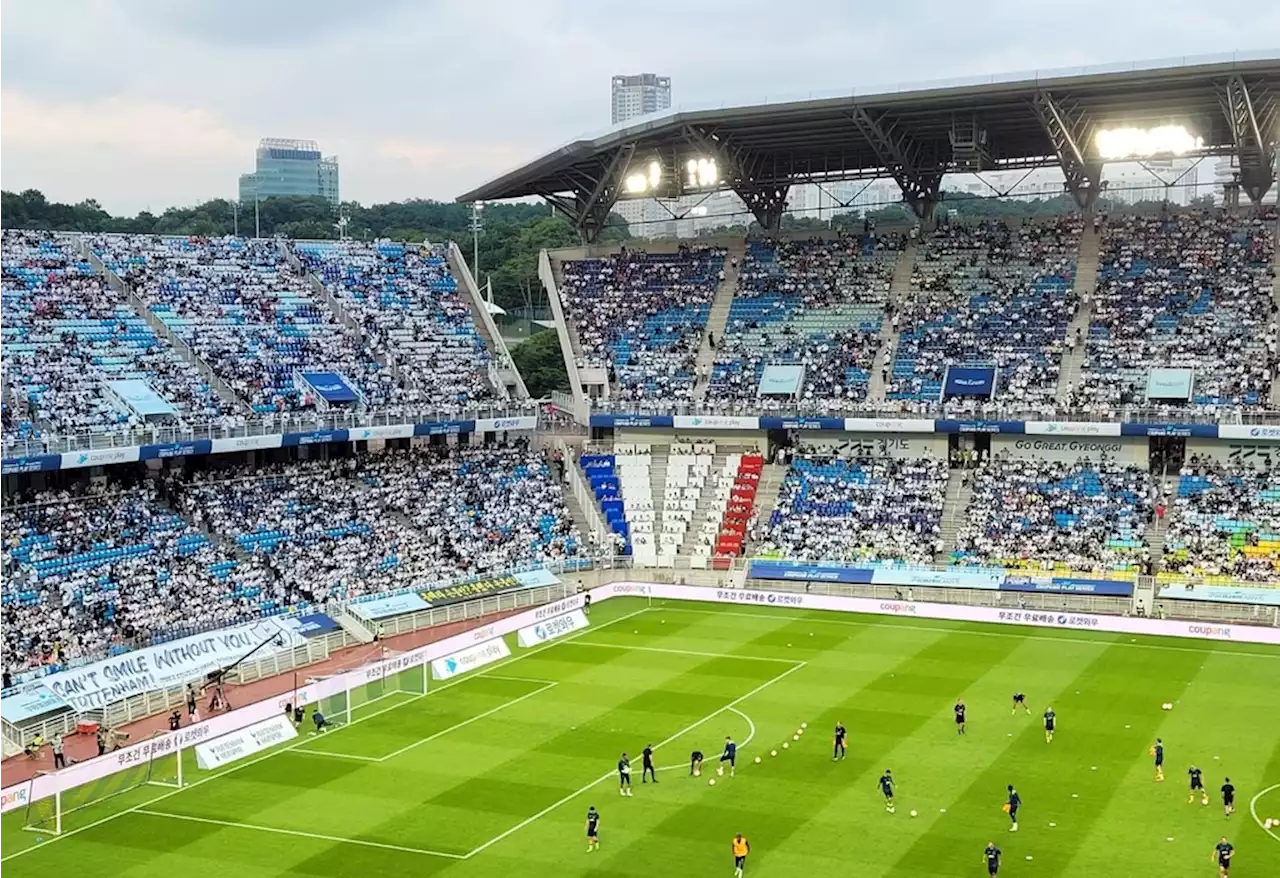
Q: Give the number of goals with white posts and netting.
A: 2